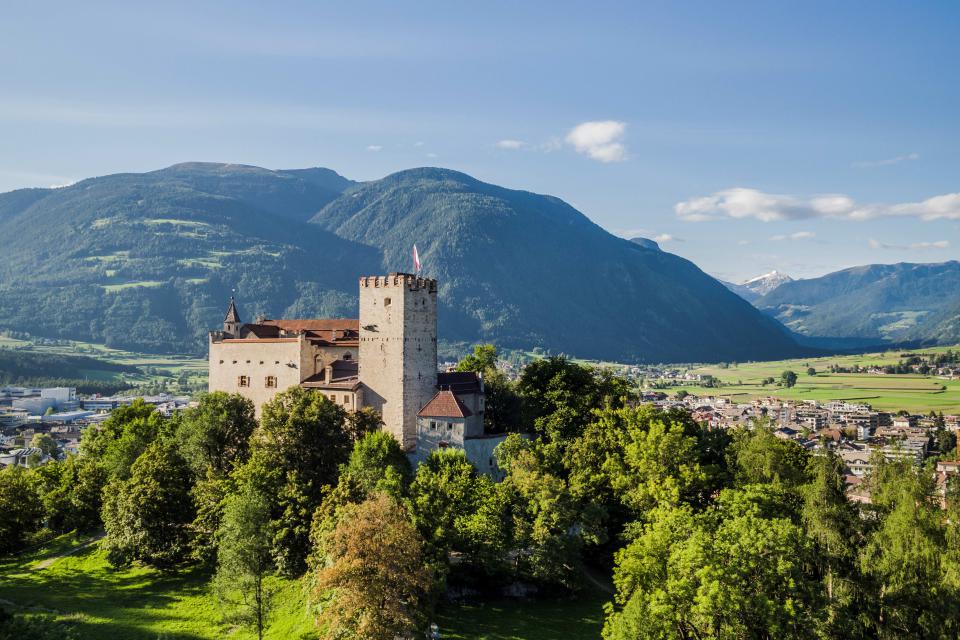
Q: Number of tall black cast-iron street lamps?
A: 0